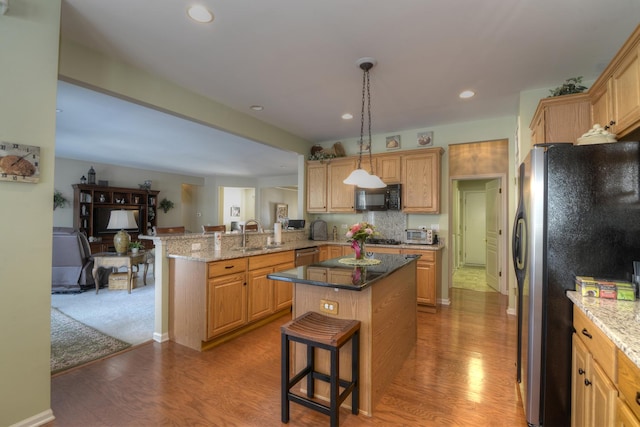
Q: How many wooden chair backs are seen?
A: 3